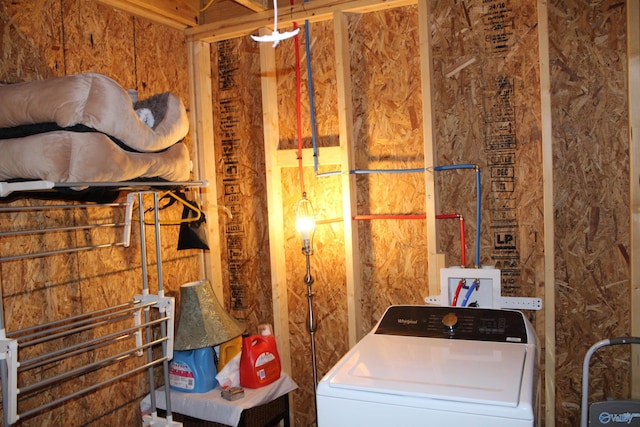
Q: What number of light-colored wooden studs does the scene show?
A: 6